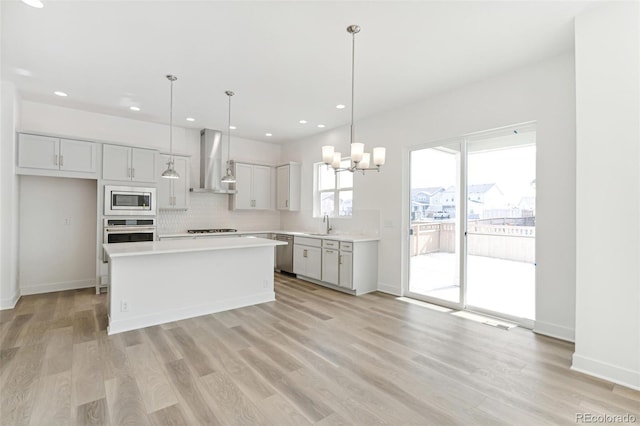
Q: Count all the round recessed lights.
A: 9